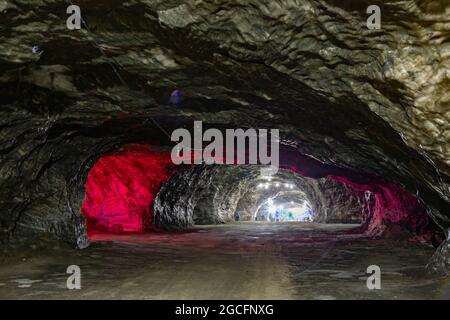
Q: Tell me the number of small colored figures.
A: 3